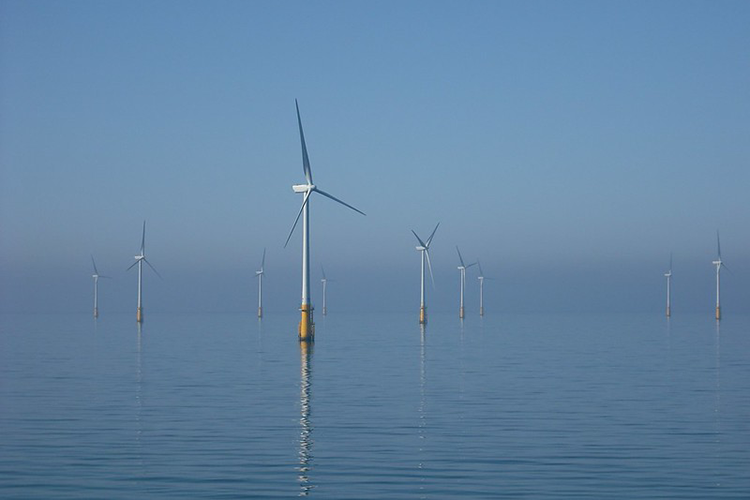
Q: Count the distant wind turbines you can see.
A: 9